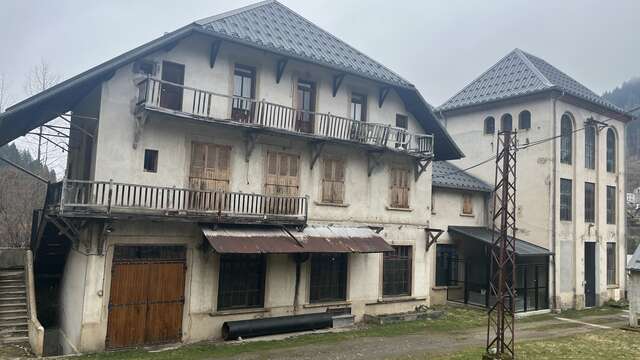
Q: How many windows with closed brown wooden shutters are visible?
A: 5